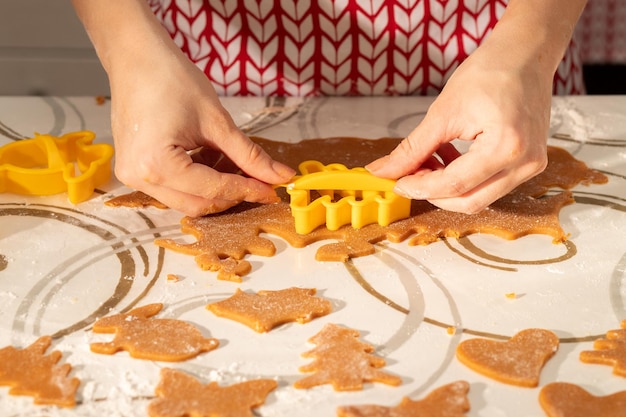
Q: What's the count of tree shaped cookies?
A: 3